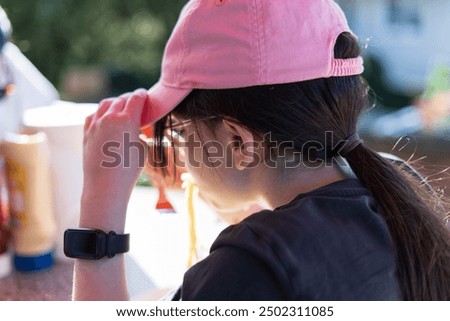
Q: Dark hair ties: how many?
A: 1